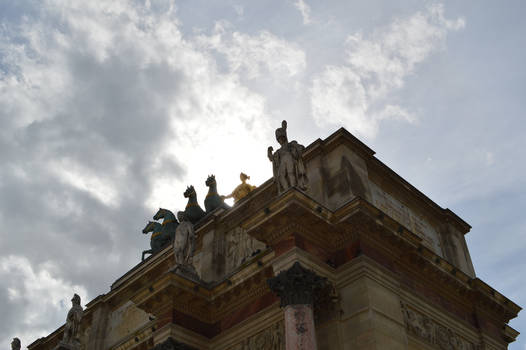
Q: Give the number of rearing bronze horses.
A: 4